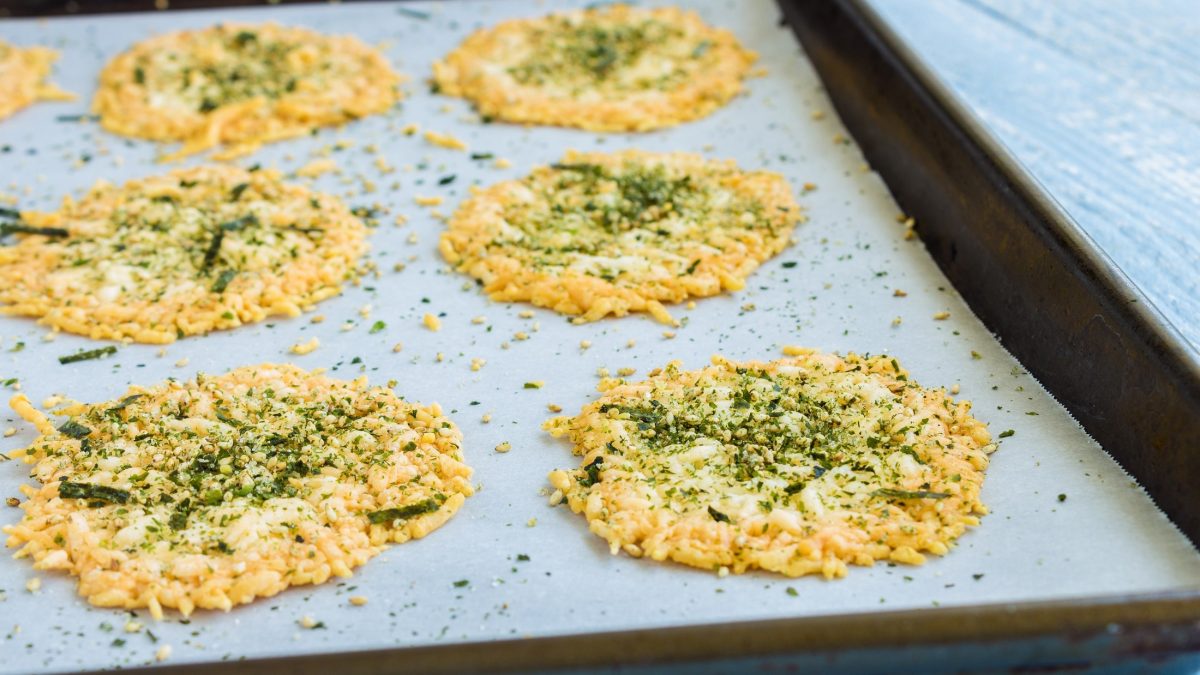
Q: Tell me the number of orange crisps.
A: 7